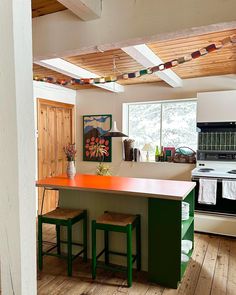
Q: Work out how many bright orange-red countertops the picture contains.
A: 1